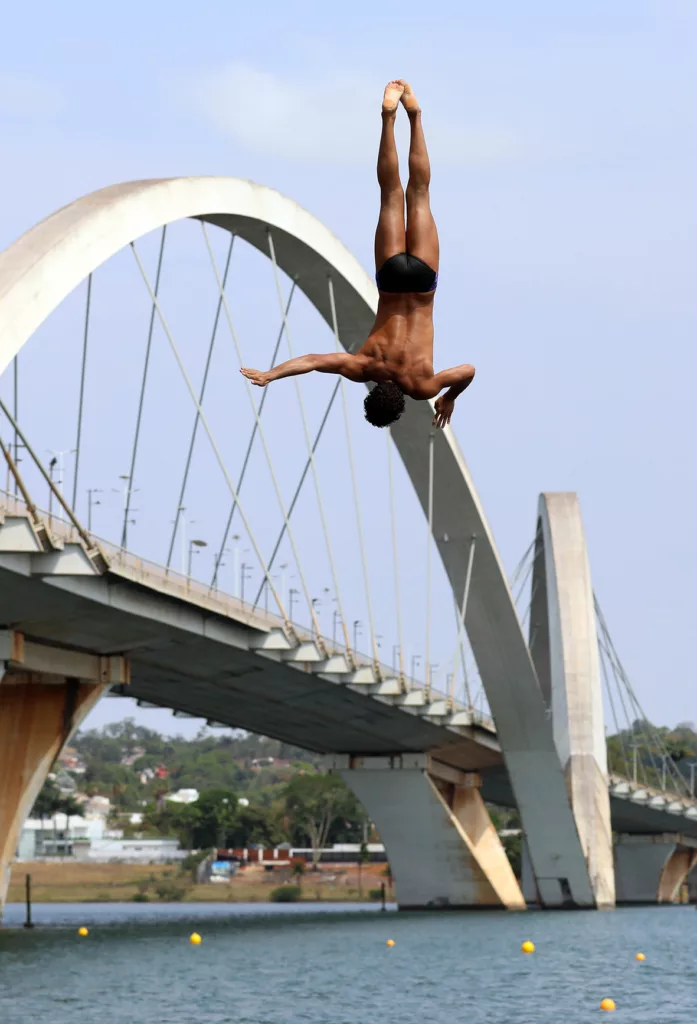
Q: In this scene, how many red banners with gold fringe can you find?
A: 0